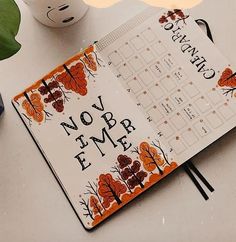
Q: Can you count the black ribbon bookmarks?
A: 2